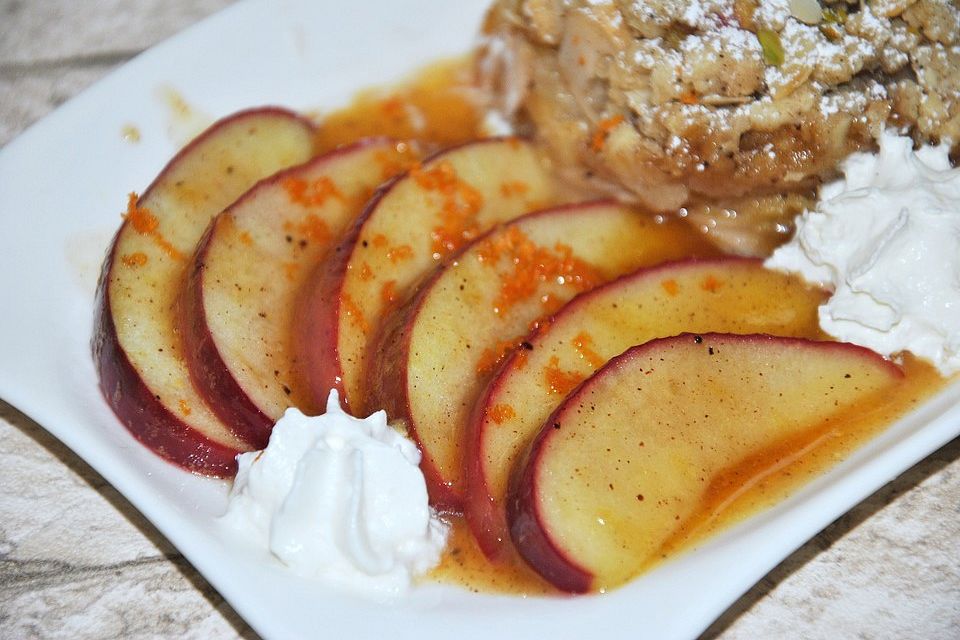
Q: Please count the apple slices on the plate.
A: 6